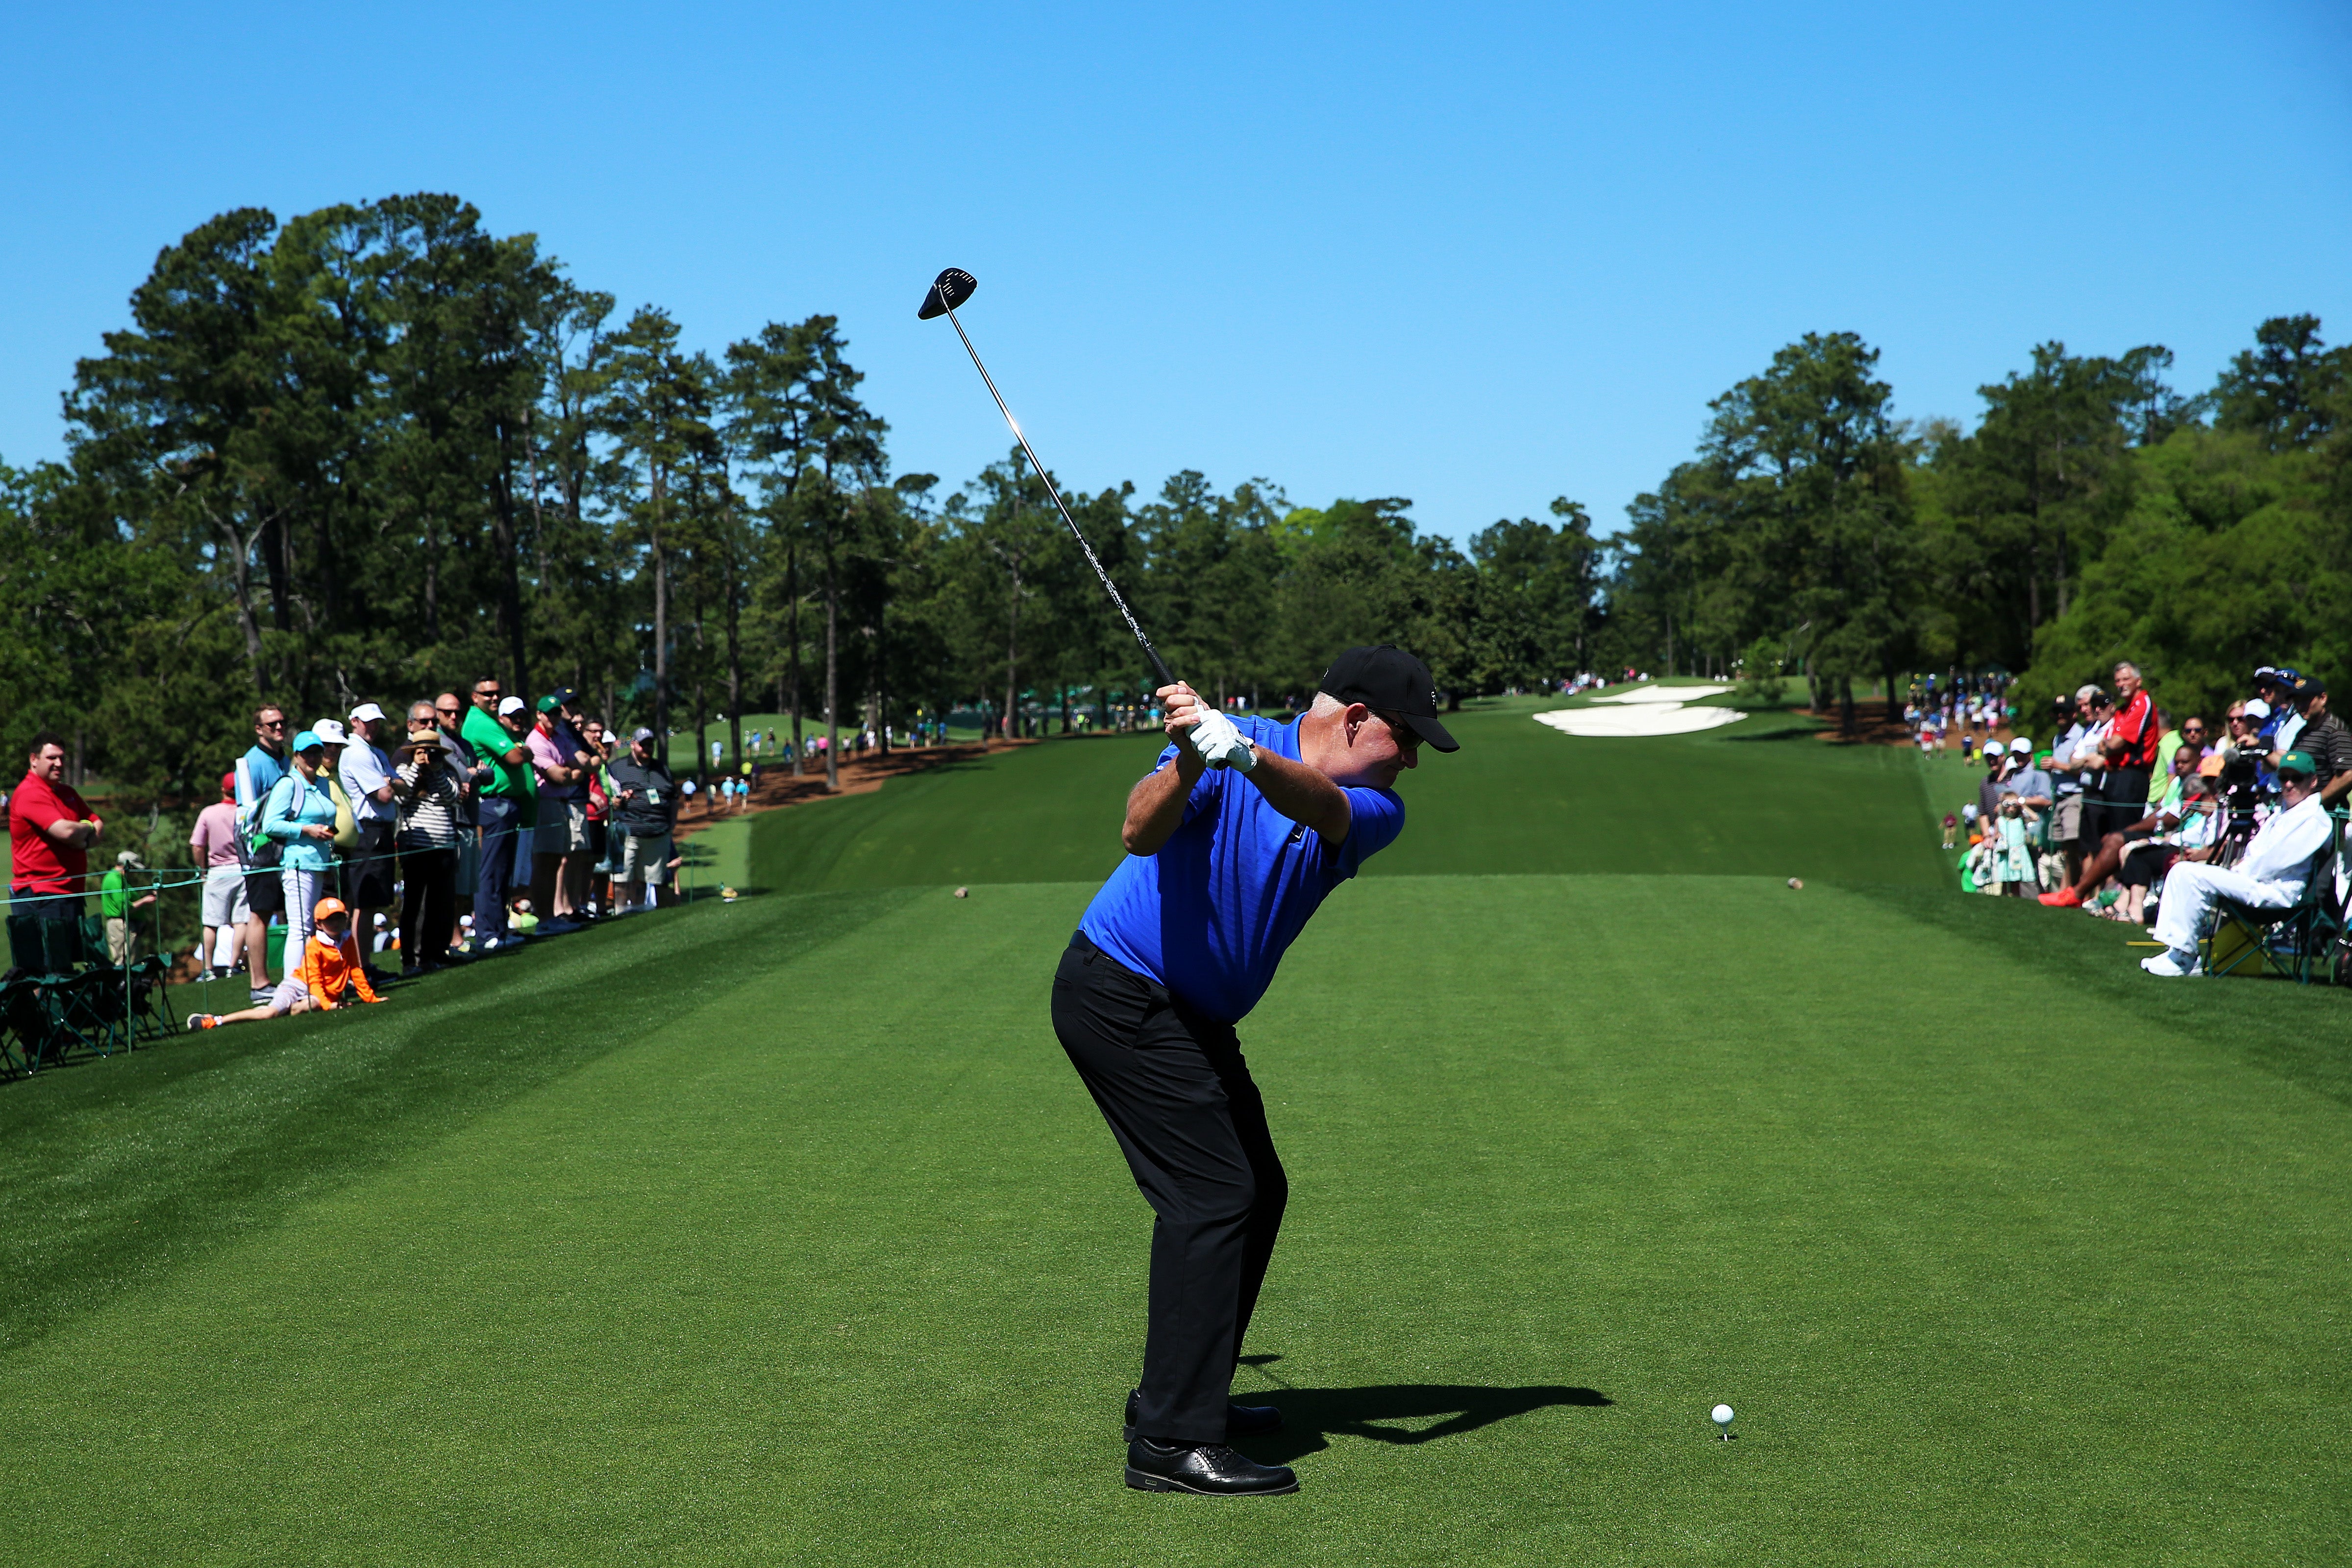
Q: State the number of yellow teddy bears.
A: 0